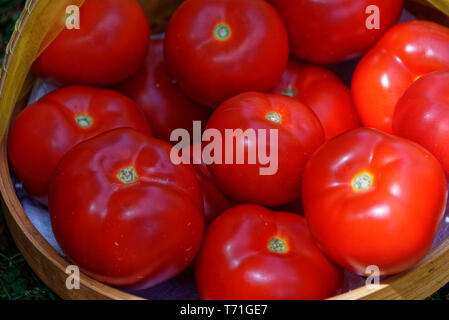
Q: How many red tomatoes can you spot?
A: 13